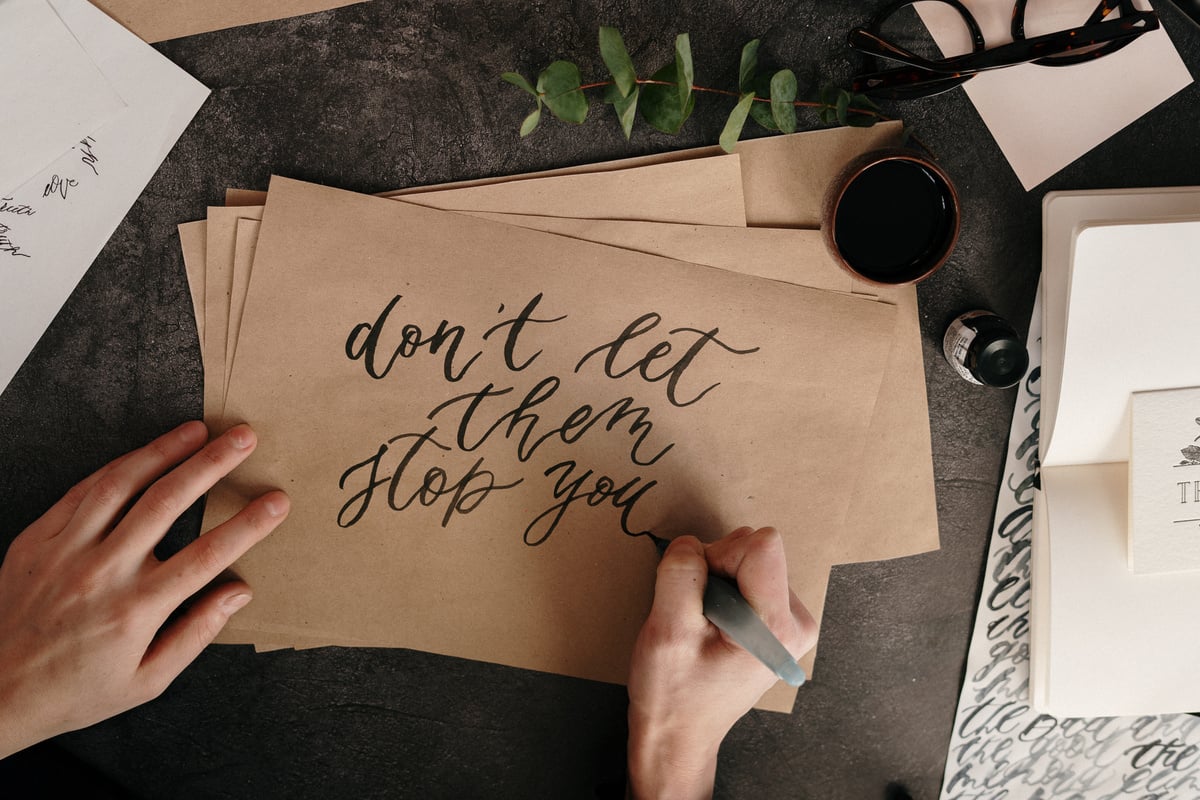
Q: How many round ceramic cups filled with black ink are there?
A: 1